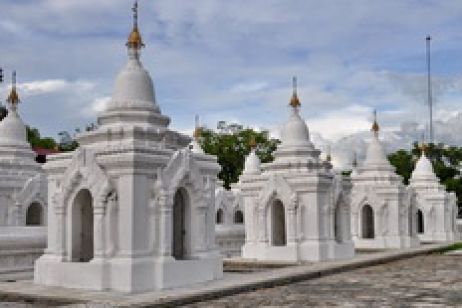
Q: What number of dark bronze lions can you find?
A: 0